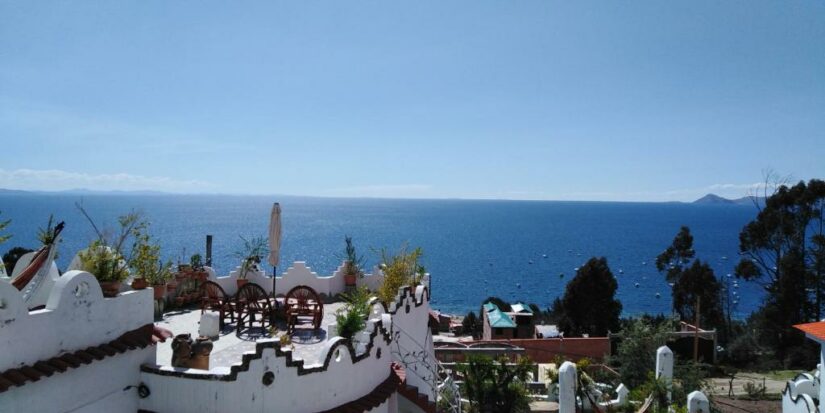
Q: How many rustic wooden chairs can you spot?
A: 3